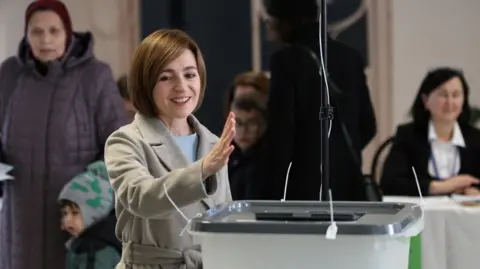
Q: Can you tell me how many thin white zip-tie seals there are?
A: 4